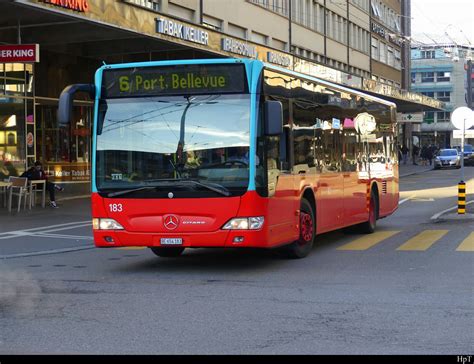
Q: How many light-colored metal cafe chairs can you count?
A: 2